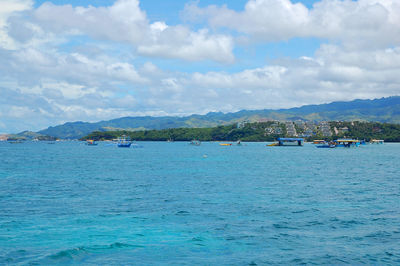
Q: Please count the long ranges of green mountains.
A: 1